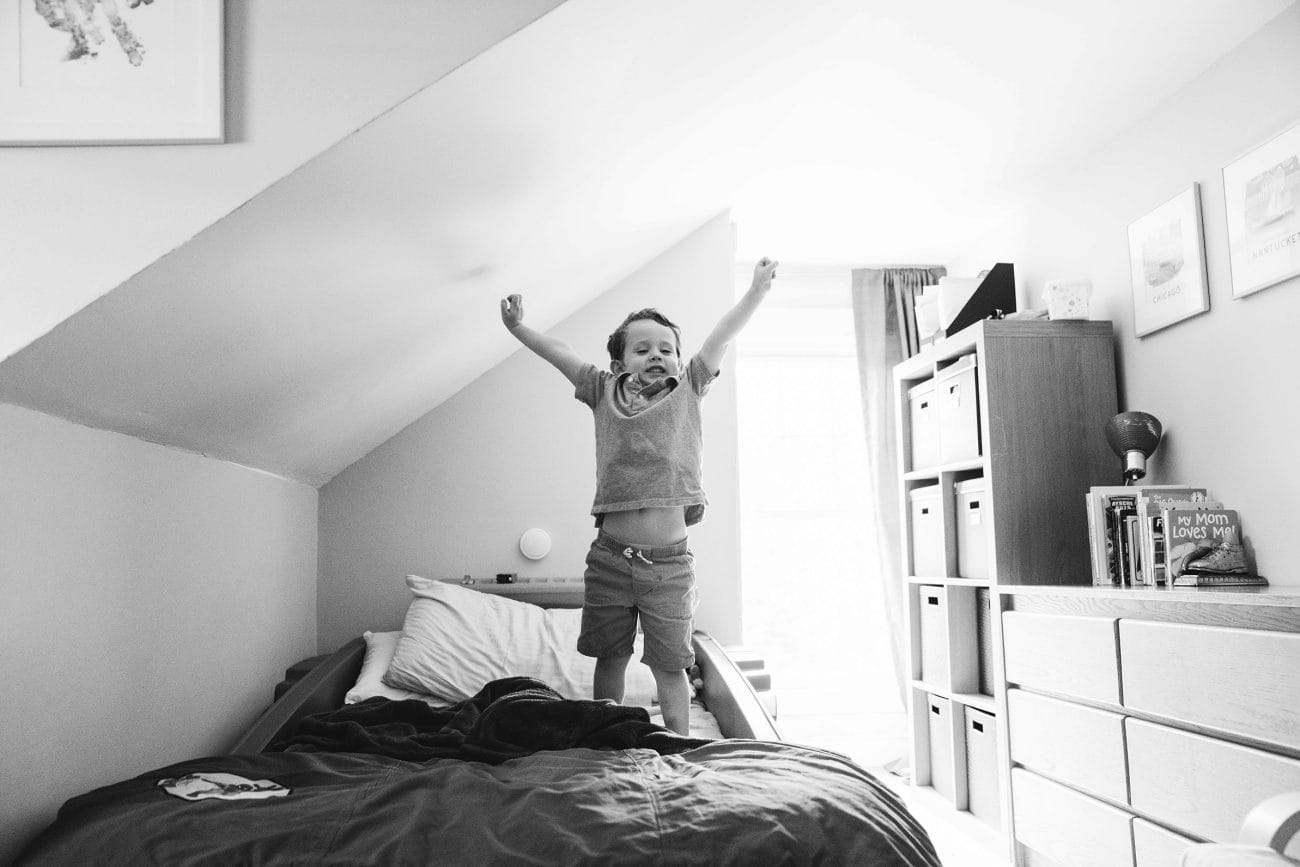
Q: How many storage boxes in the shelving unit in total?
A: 8